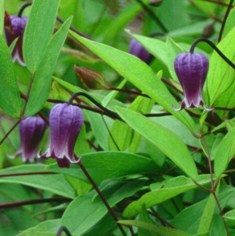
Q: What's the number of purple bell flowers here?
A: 5